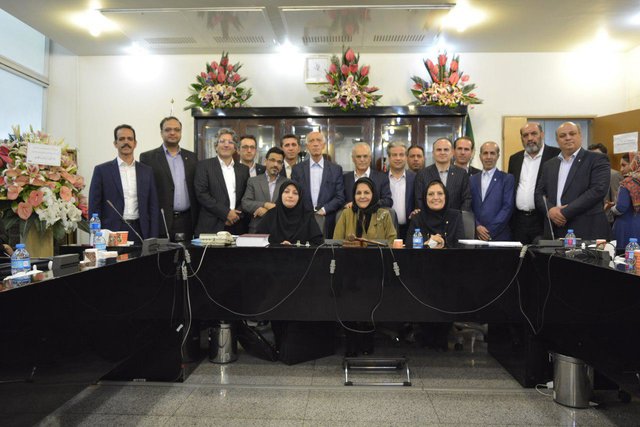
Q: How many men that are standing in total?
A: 15